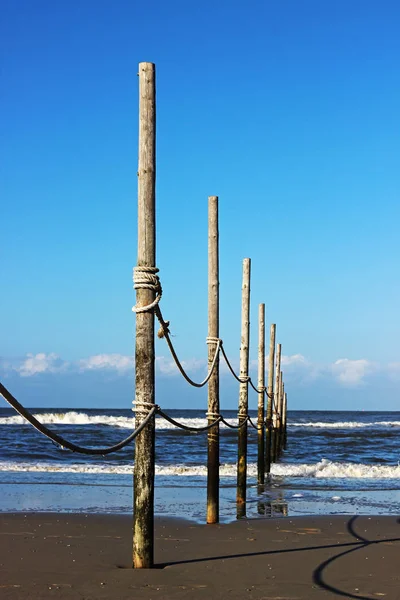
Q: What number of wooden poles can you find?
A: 9